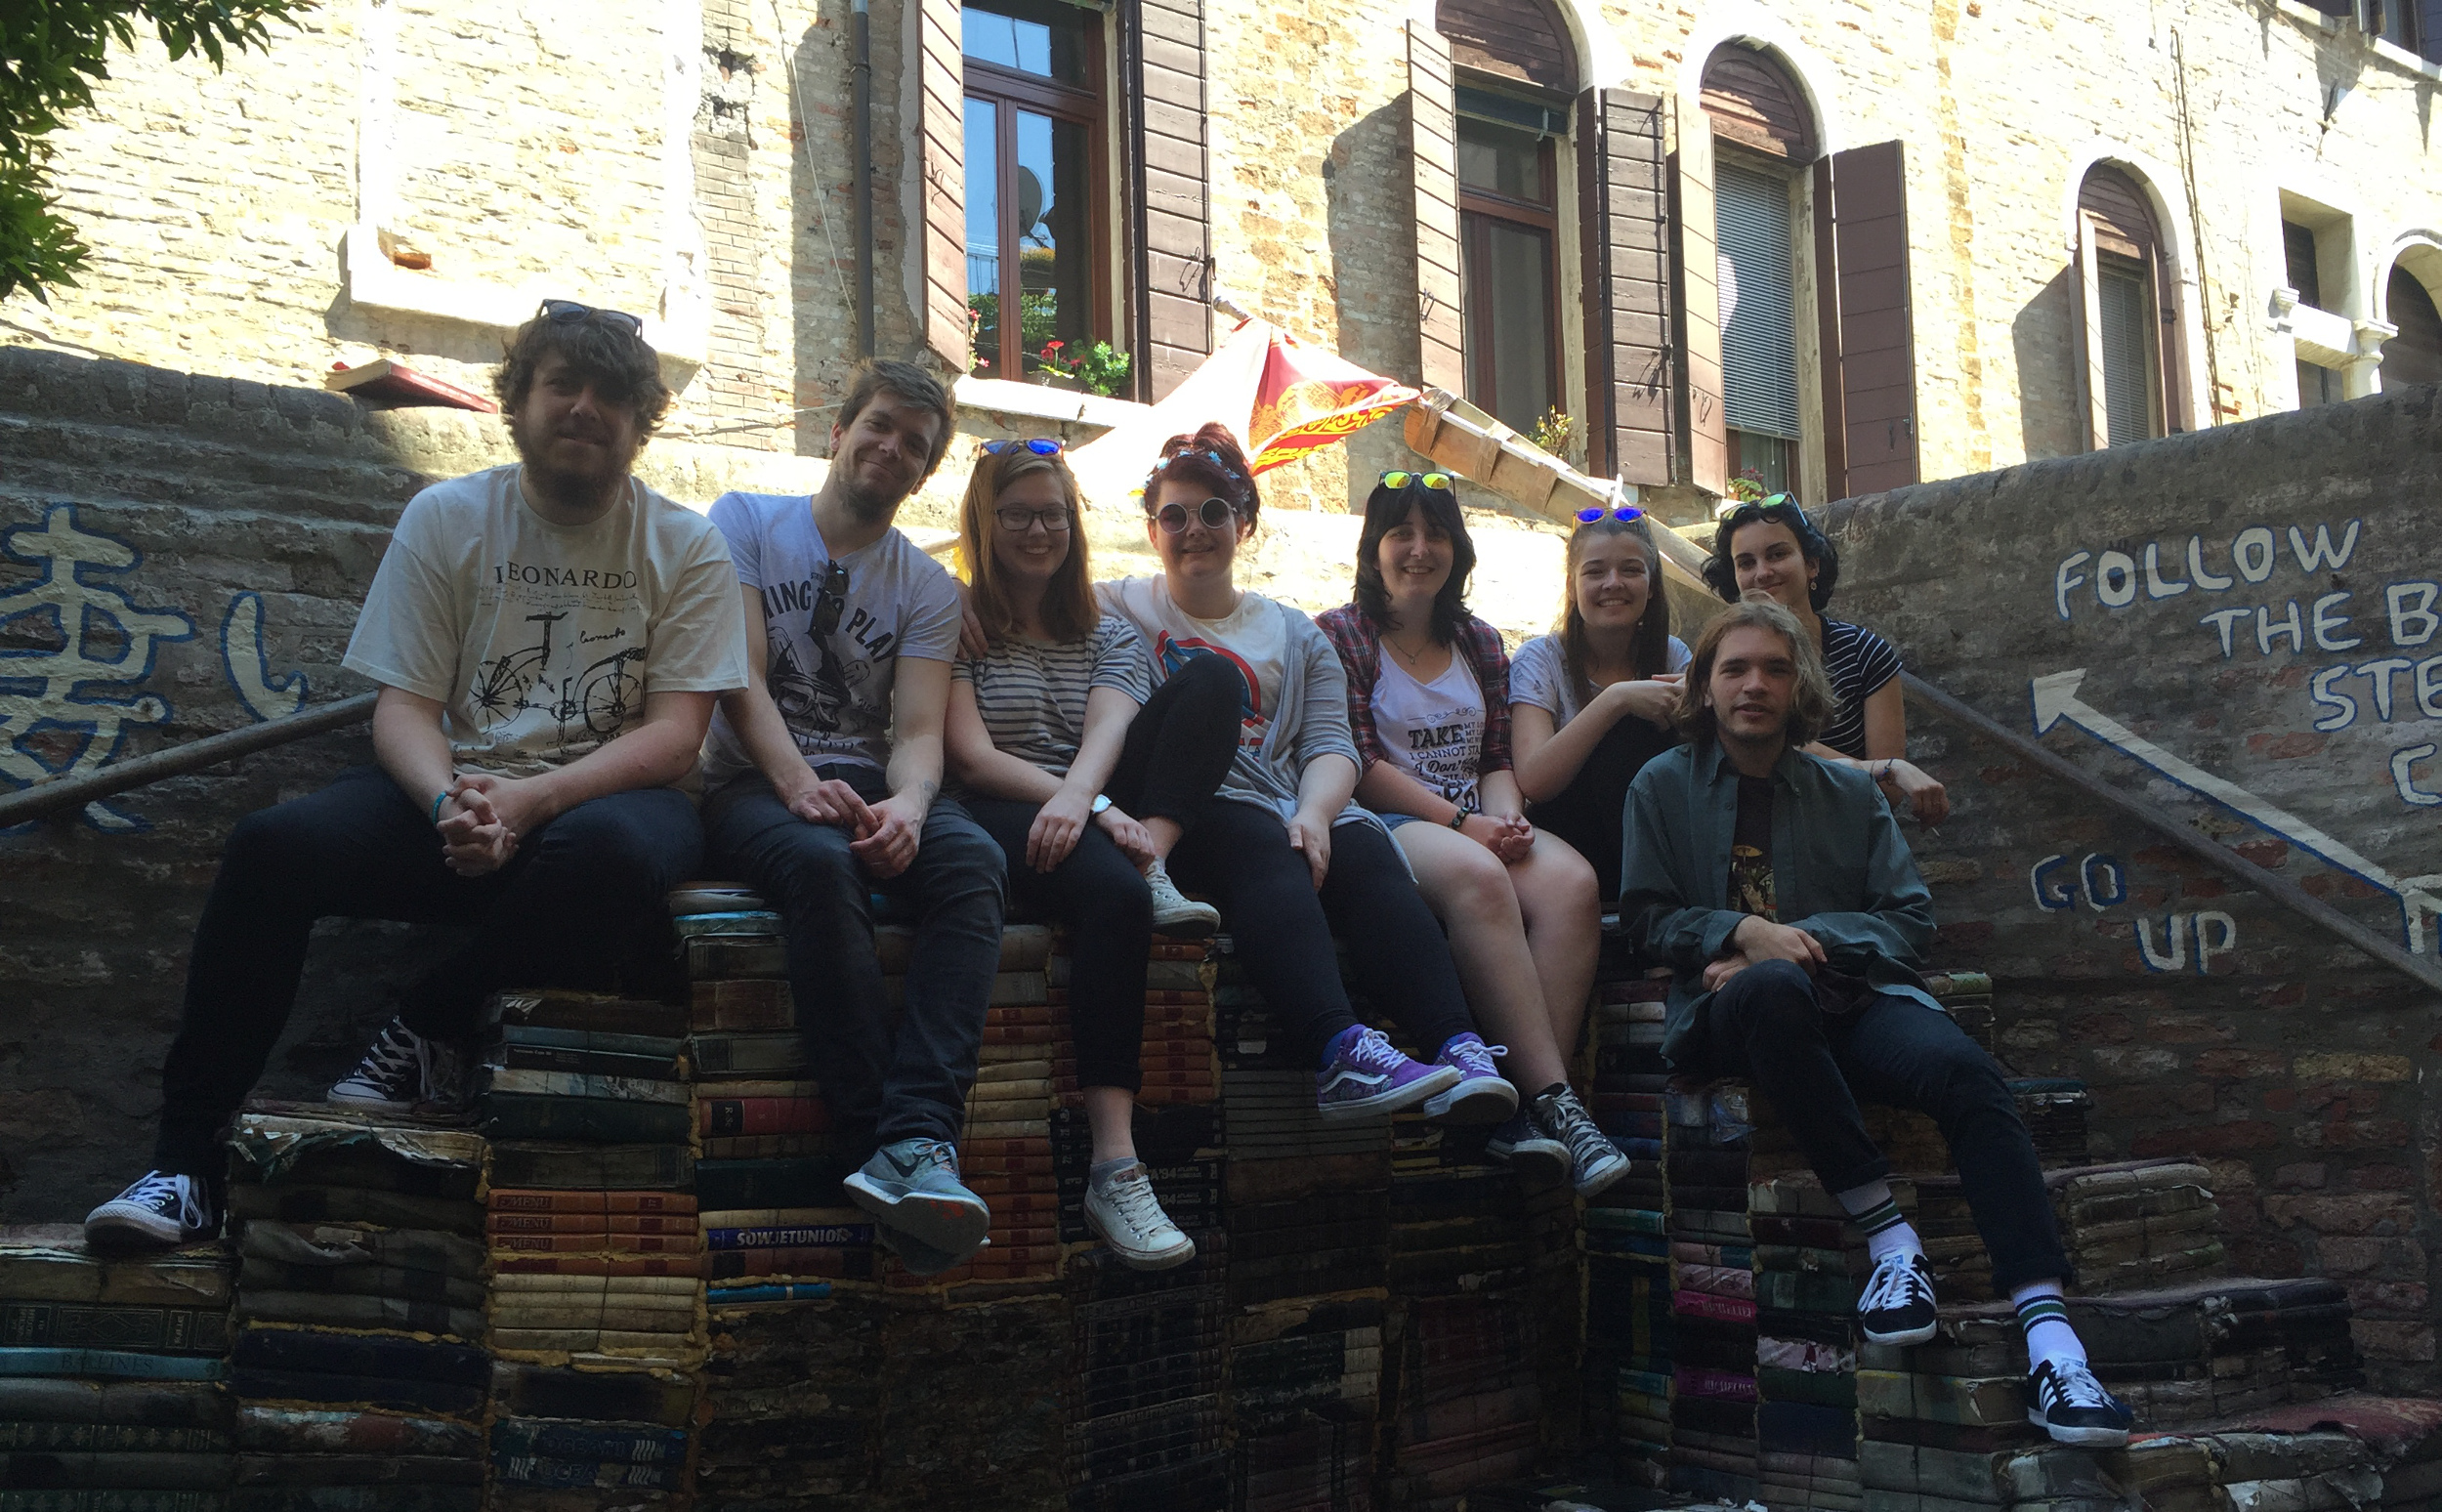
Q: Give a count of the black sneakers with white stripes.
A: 2